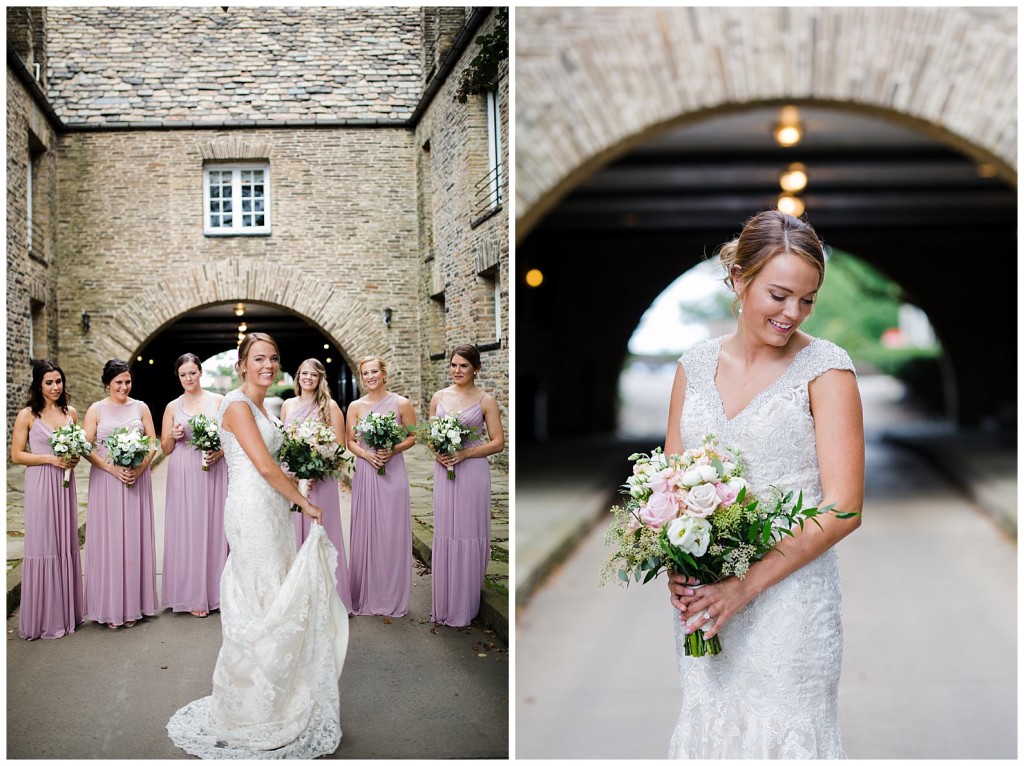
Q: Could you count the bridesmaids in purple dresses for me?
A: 6